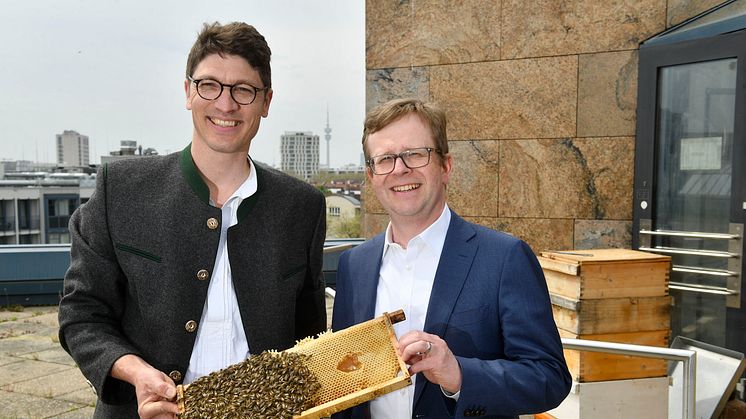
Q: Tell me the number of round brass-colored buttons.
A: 4